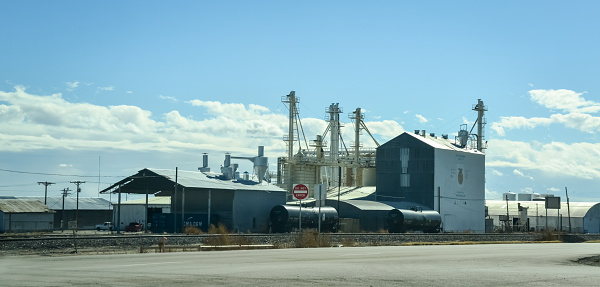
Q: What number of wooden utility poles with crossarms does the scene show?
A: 3